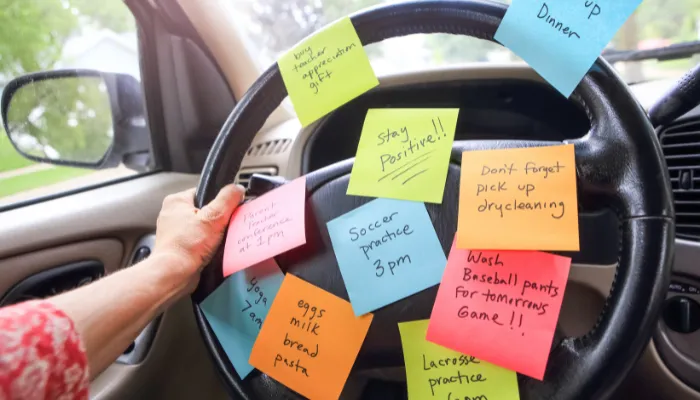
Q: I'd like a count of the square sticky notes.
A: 10